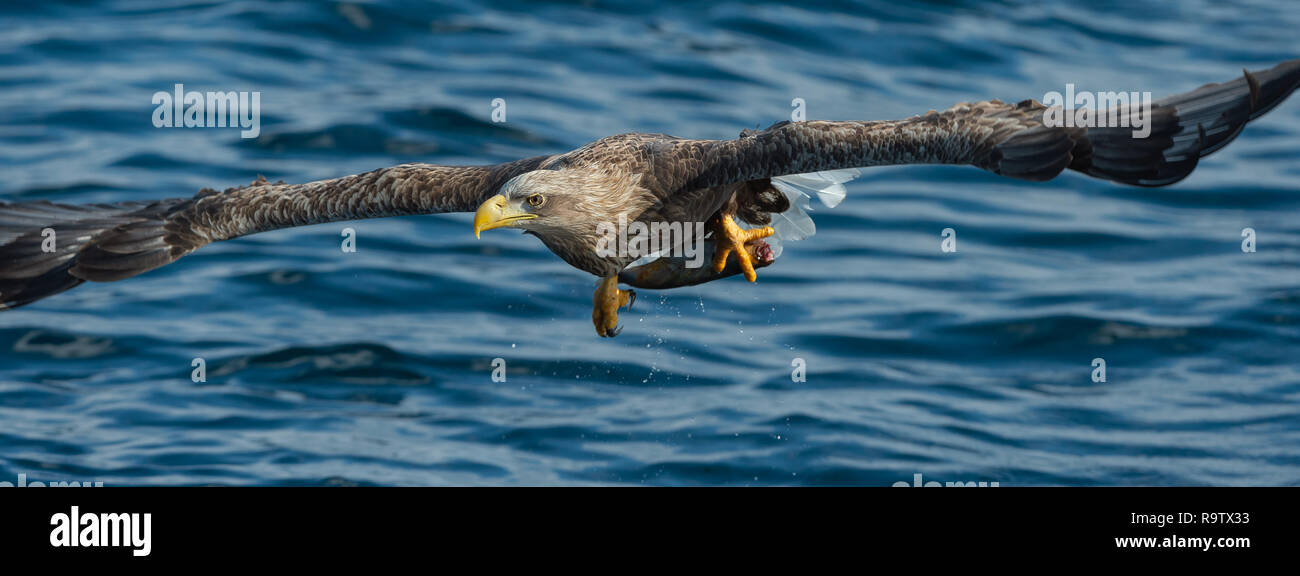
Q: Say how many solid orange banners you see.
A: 0